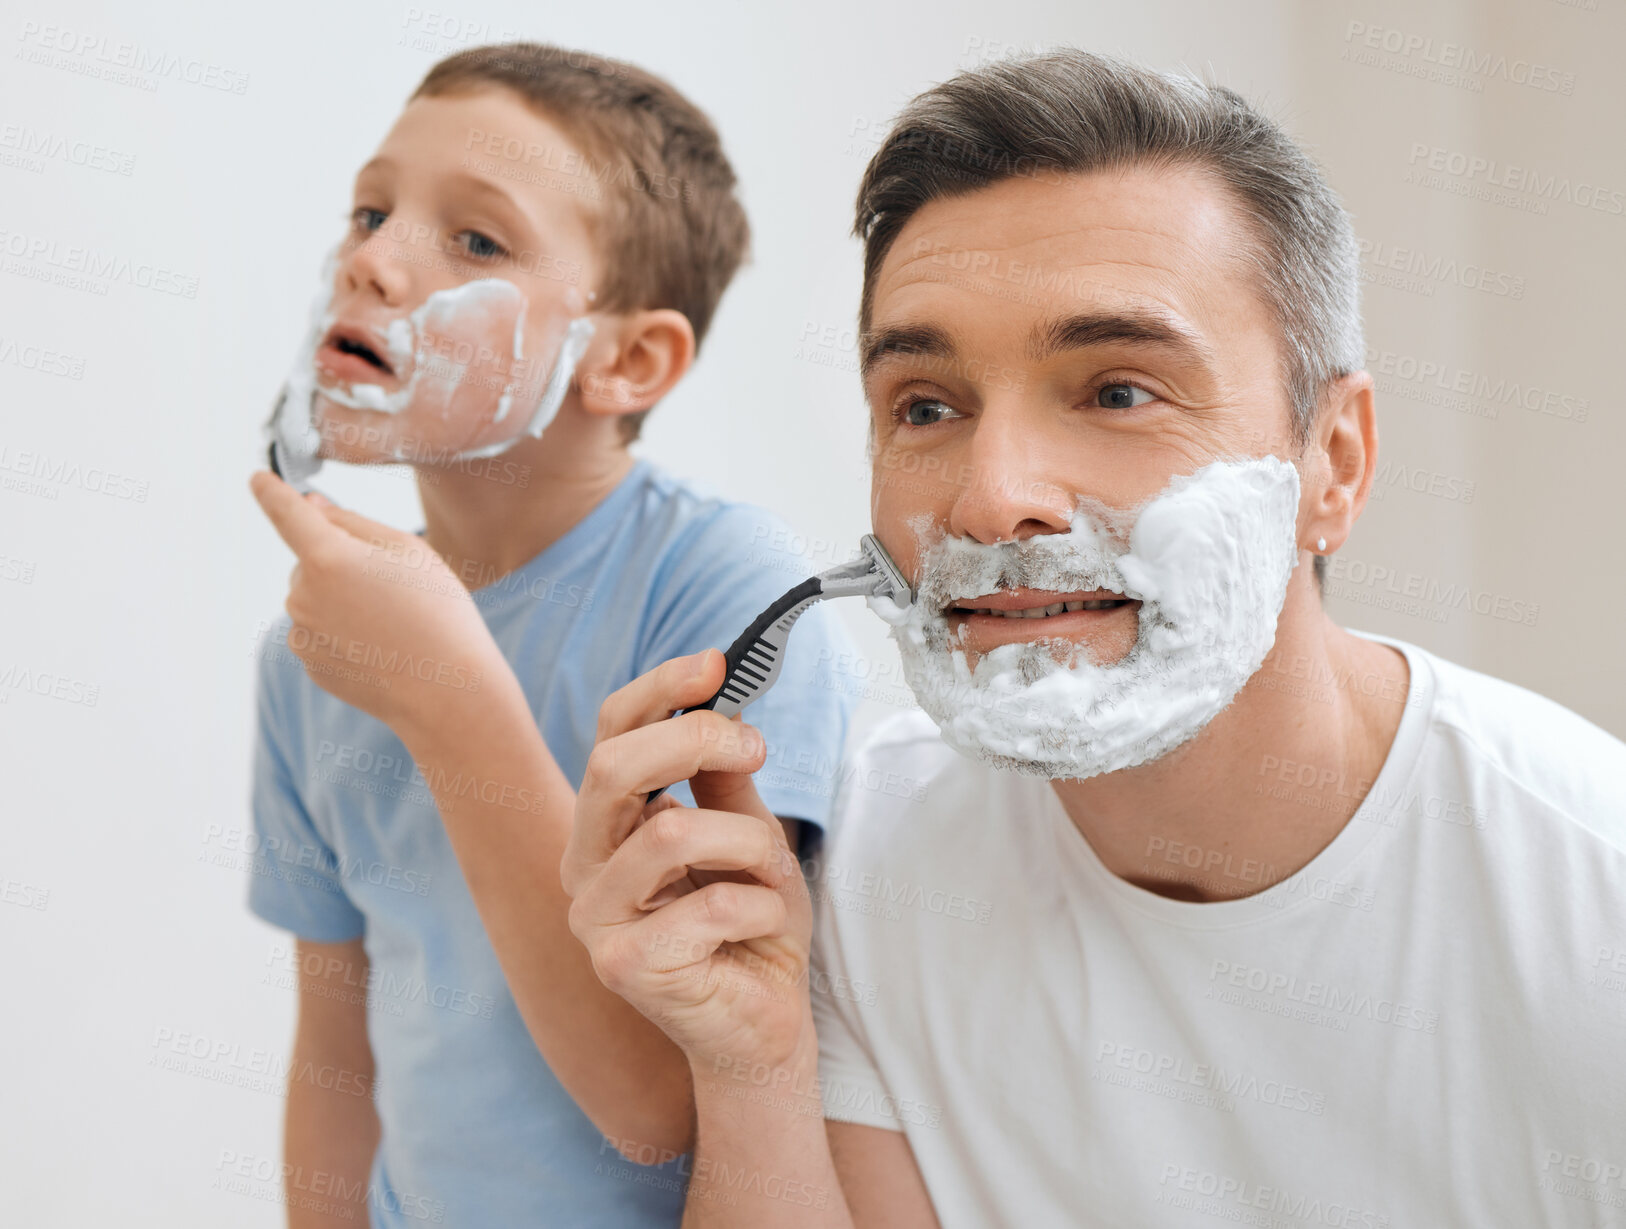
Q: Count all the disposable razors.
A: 2